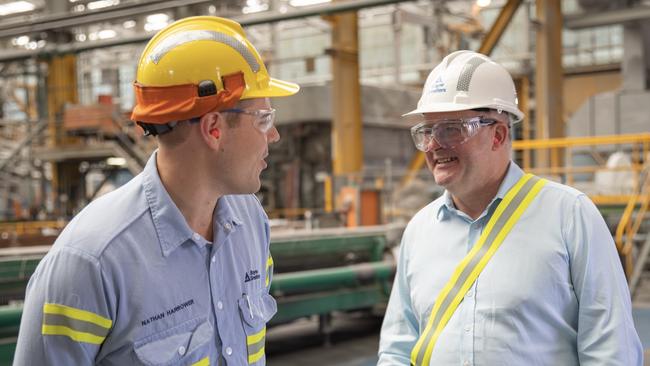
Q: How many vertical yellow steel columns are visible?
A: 3